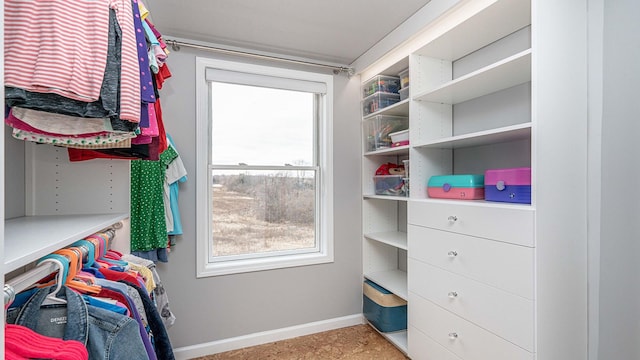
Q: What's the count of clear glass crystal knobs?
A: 4